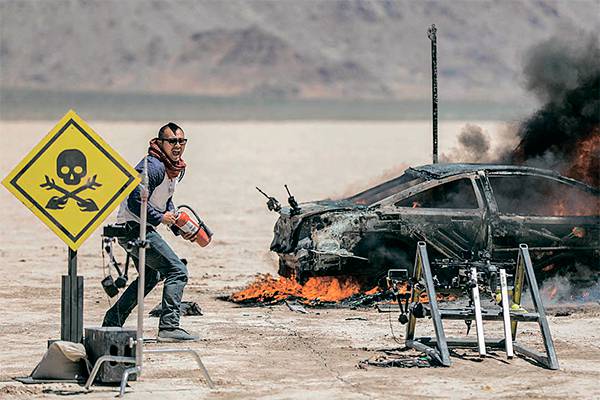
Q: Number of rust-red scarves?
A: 1